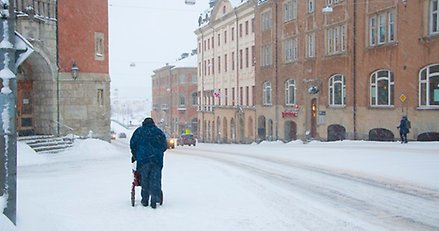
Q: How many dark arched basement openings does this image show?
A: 3